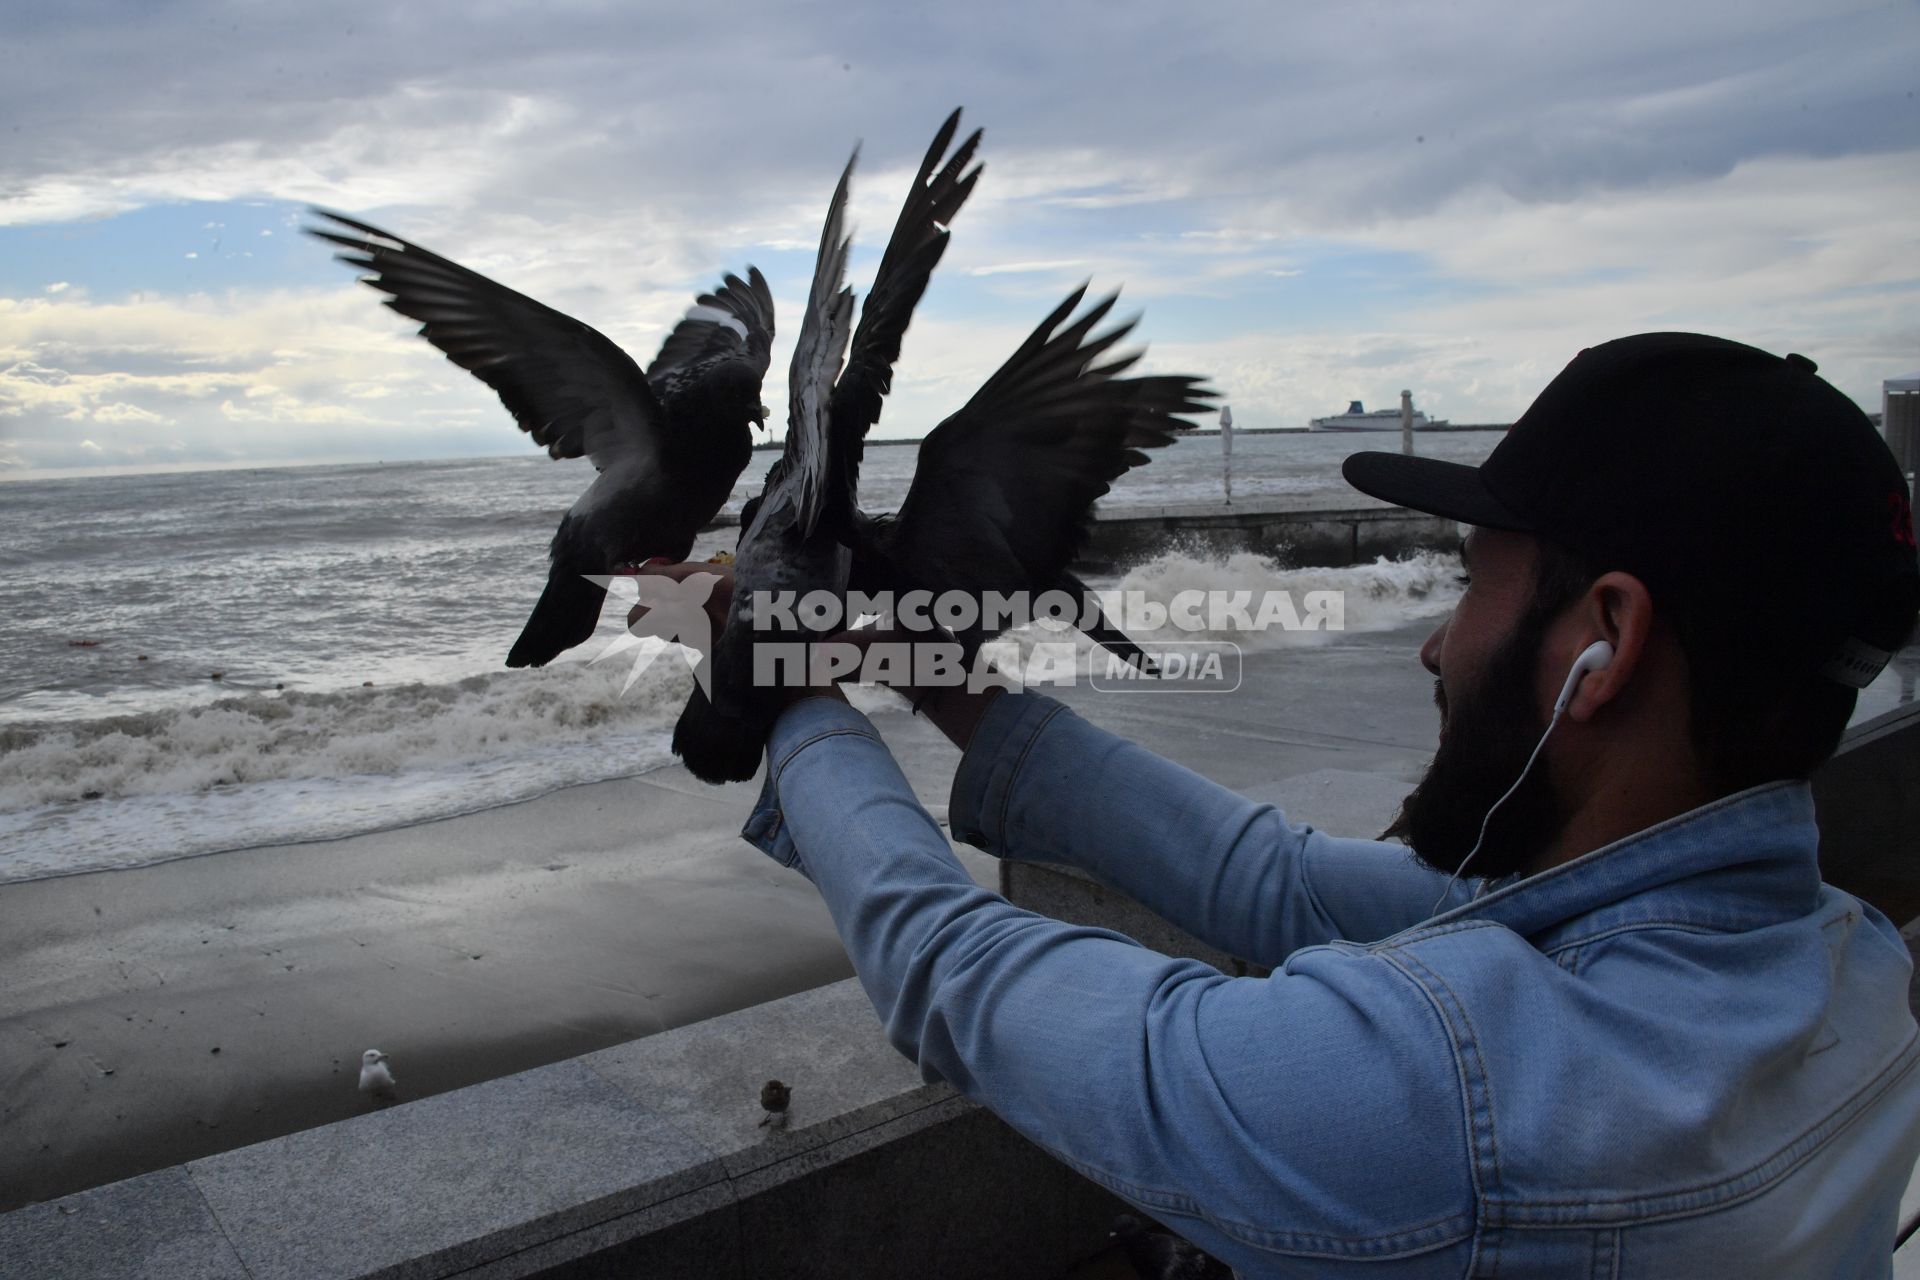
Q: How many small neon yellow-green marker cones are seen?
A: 0